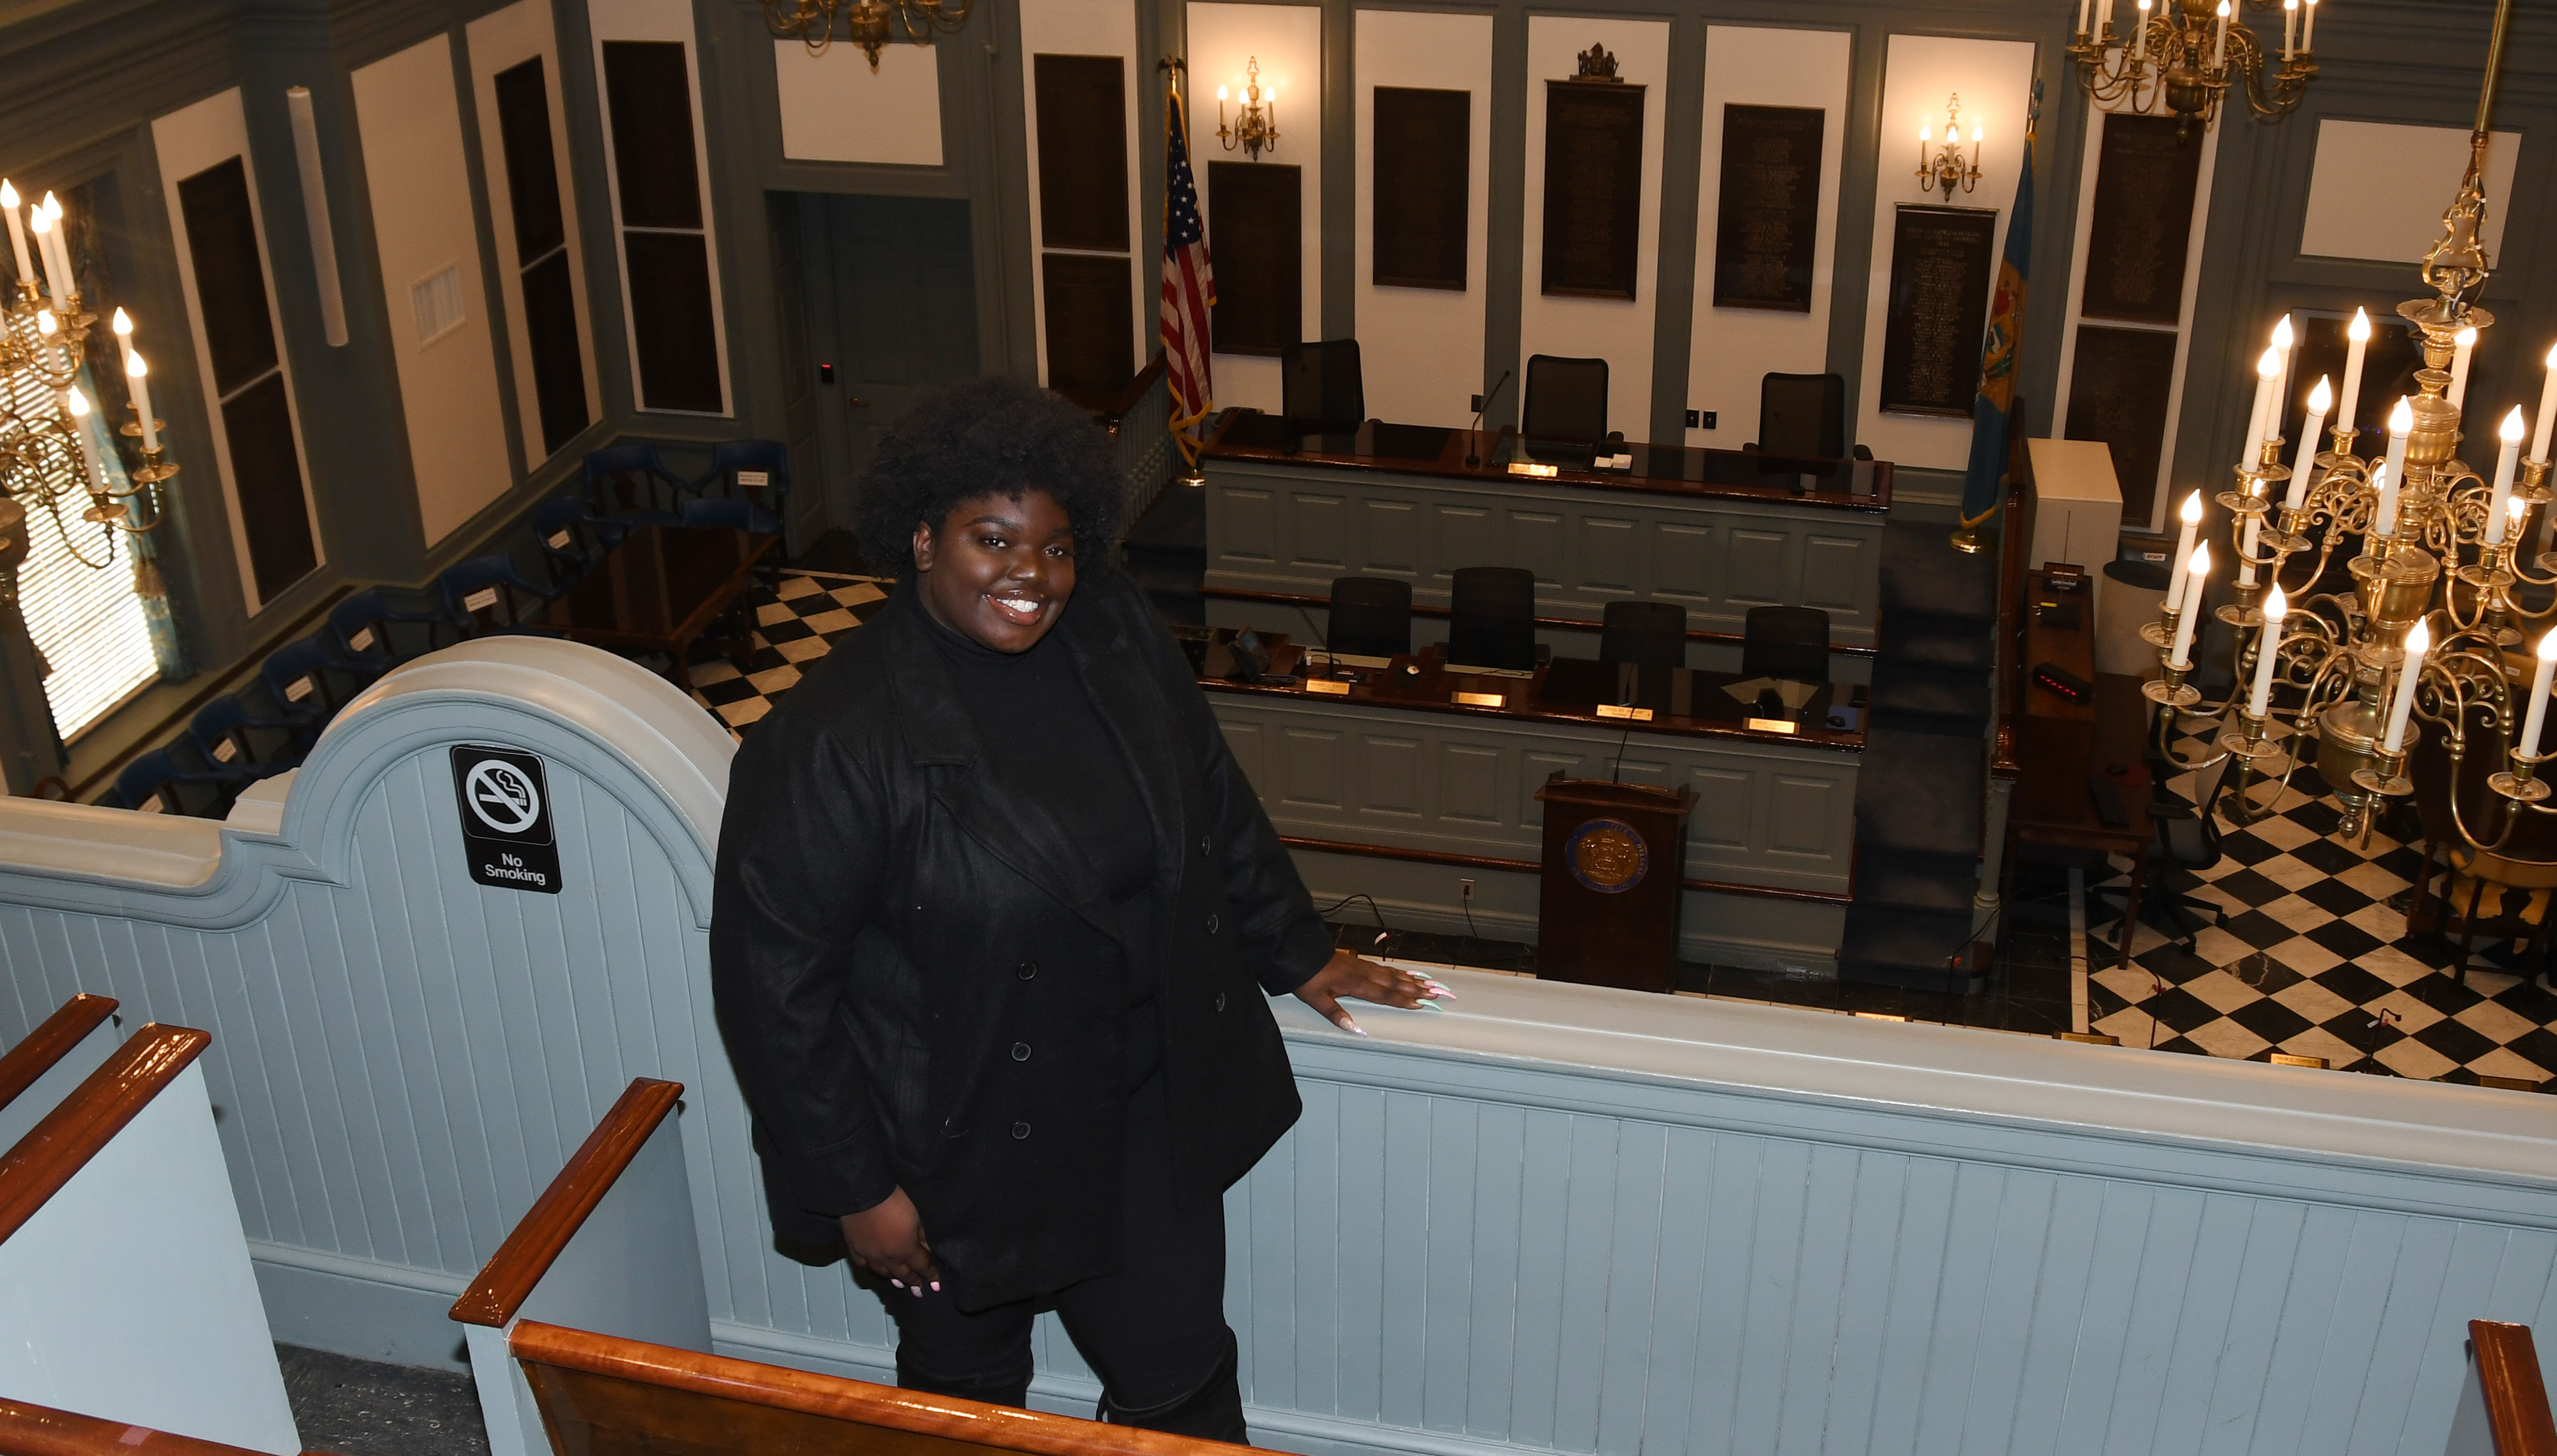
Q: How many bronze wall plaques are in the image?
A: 15